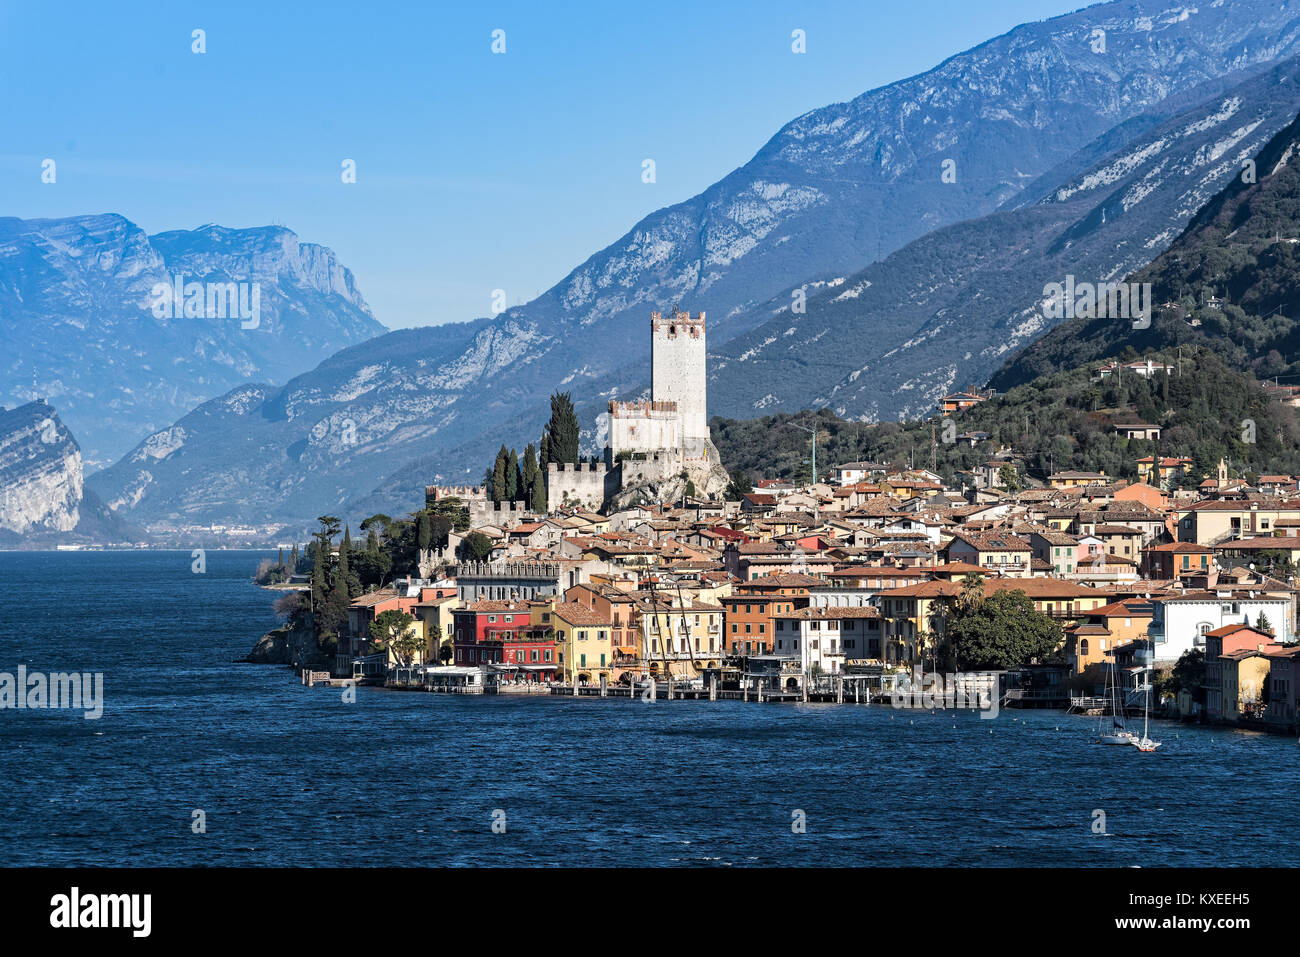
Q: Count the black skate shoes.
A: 0